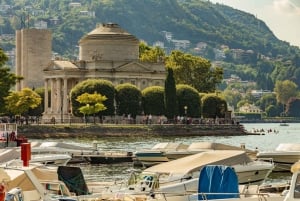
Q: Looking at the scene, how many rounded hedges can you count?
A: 5